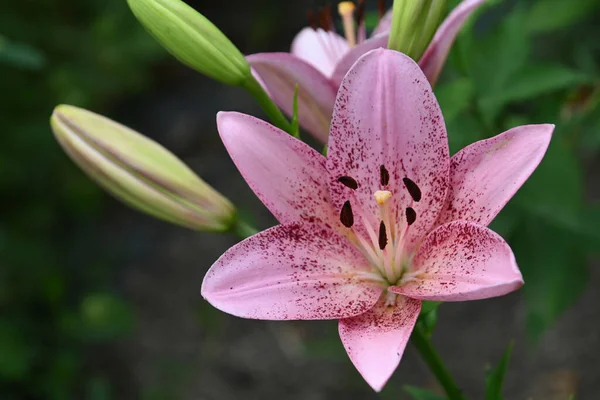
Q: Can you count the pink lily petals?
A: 11